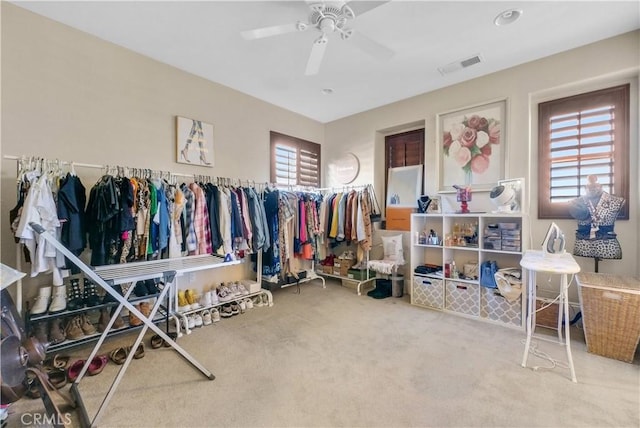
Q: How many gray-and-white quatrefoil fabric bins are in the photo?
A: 3